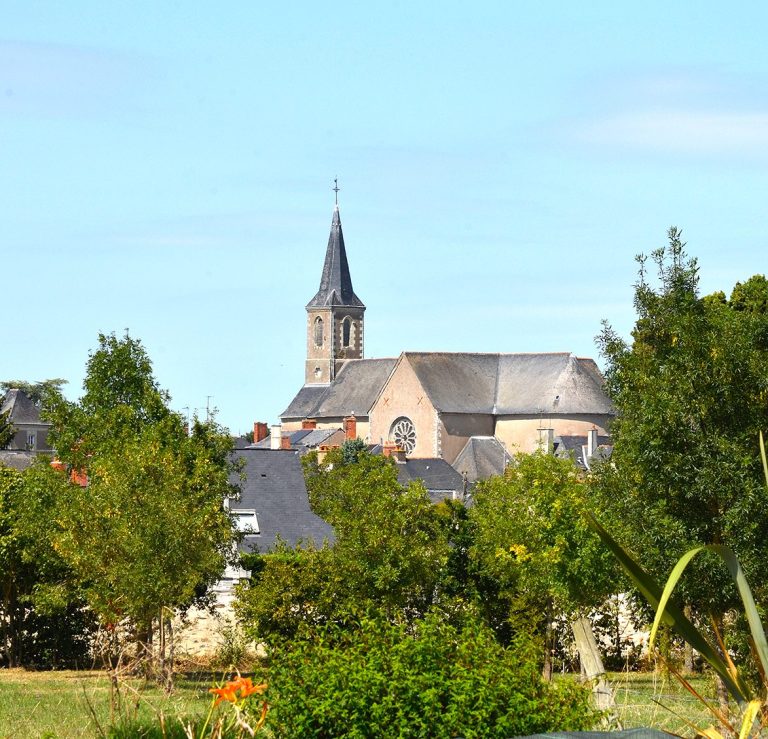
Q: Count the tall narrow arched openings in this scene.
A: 2